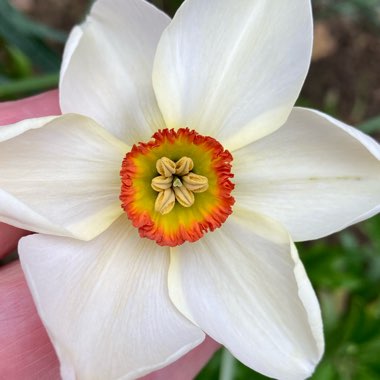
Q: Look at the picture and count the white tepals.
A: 6